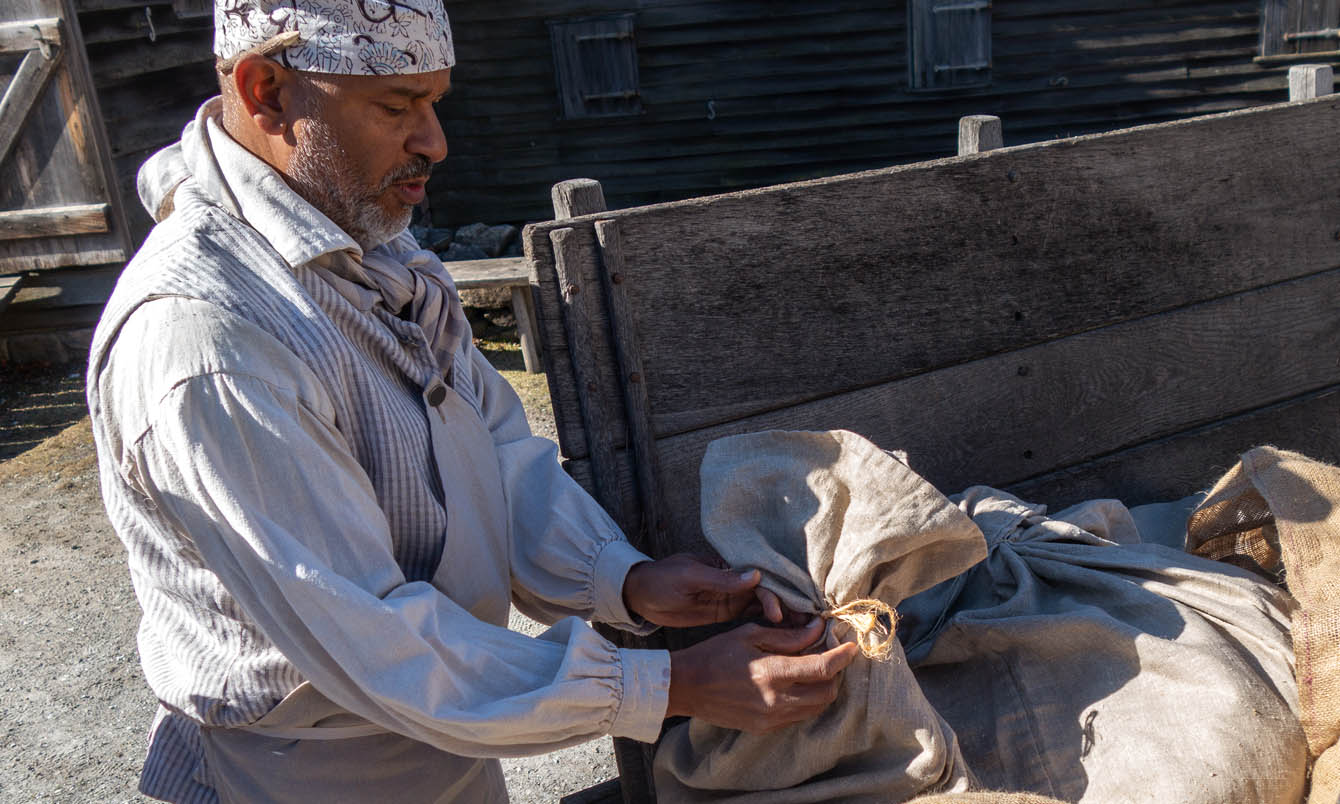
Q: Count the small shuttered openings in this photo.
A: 3